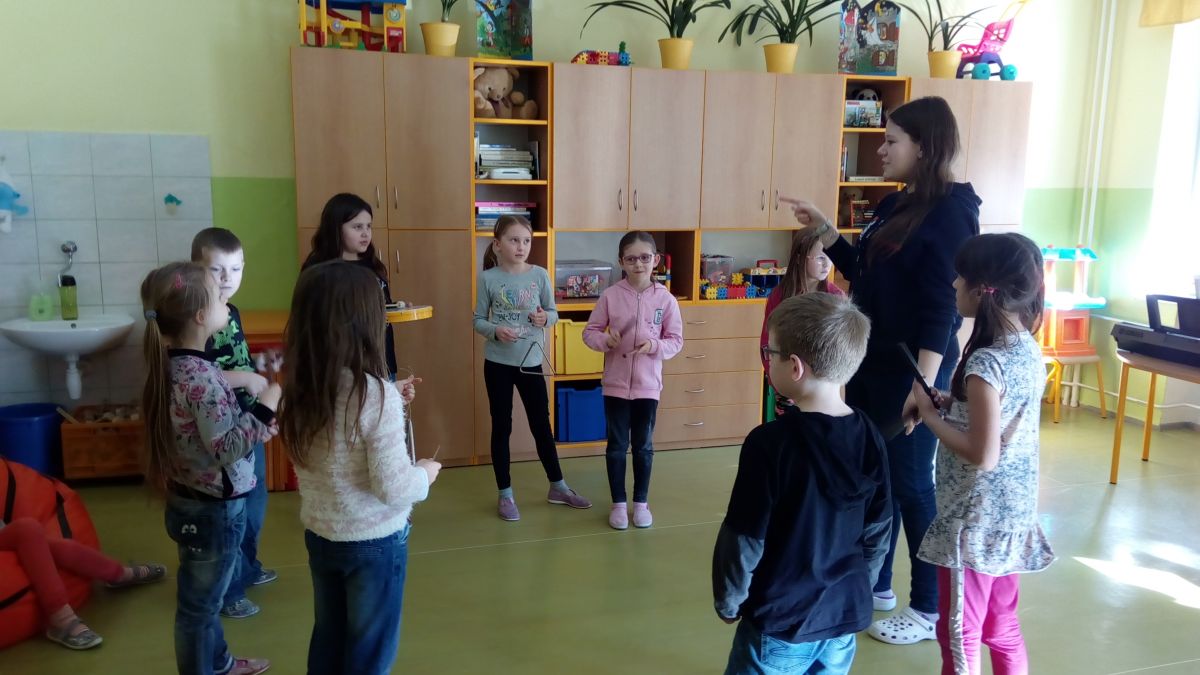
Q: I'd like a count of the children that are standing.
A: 9